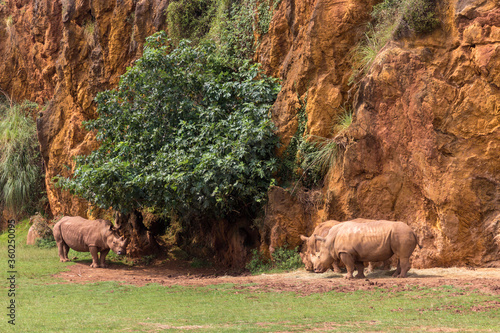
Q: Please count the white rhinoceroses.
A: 3